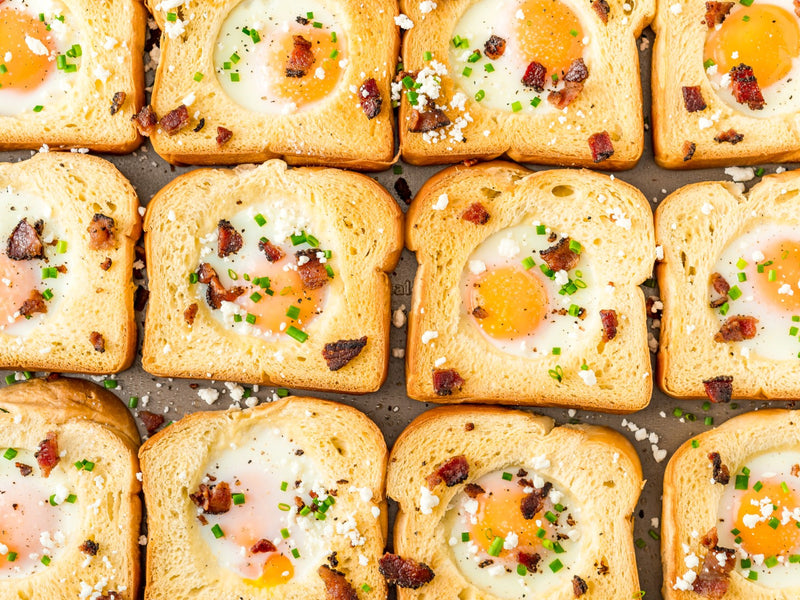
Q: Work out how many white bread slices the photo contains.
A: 12